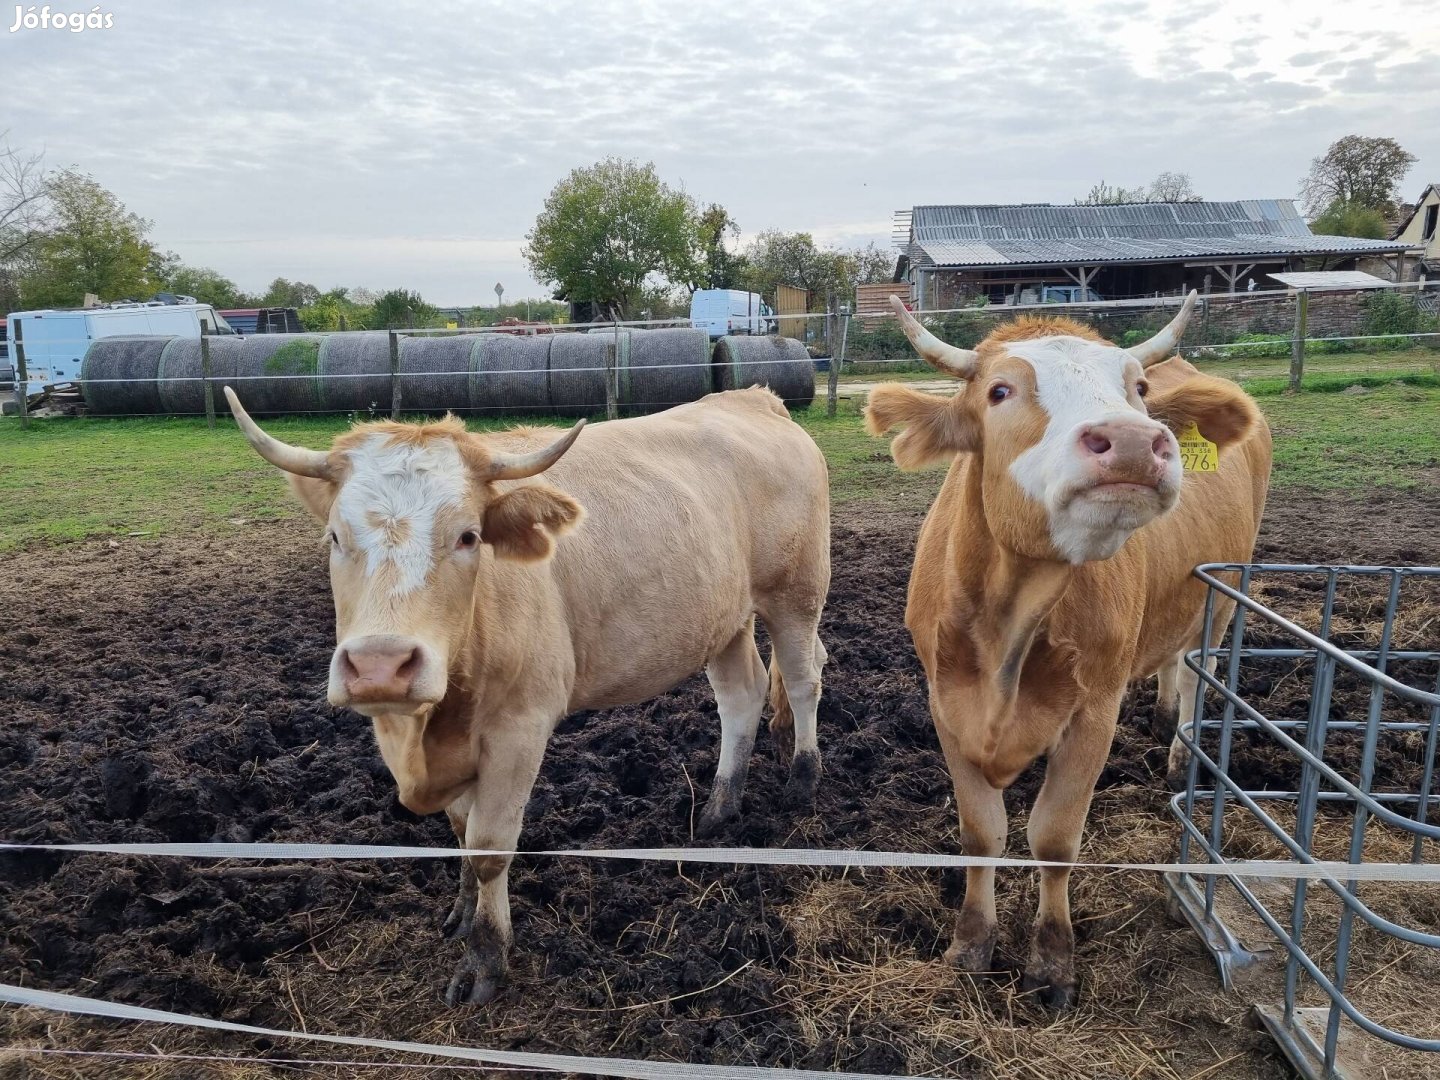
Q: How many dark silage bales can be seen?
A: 9